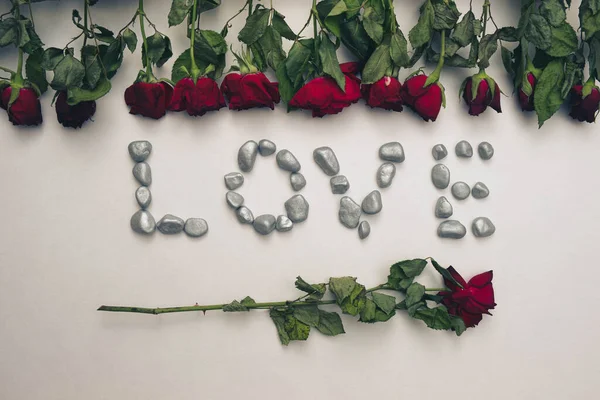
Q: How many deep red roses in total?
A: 12